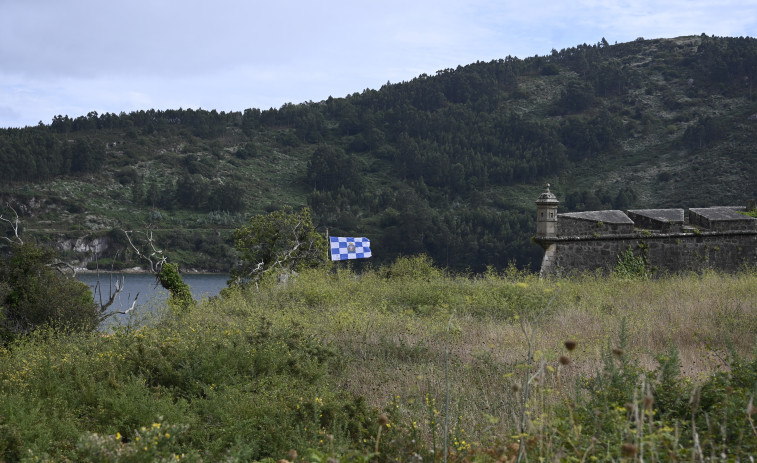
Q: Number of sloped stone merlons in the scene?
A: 3